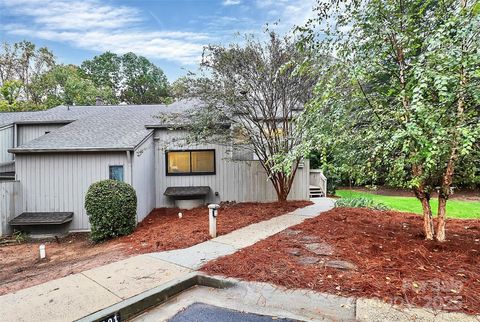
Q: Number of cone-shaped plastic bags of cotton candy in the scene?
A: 0